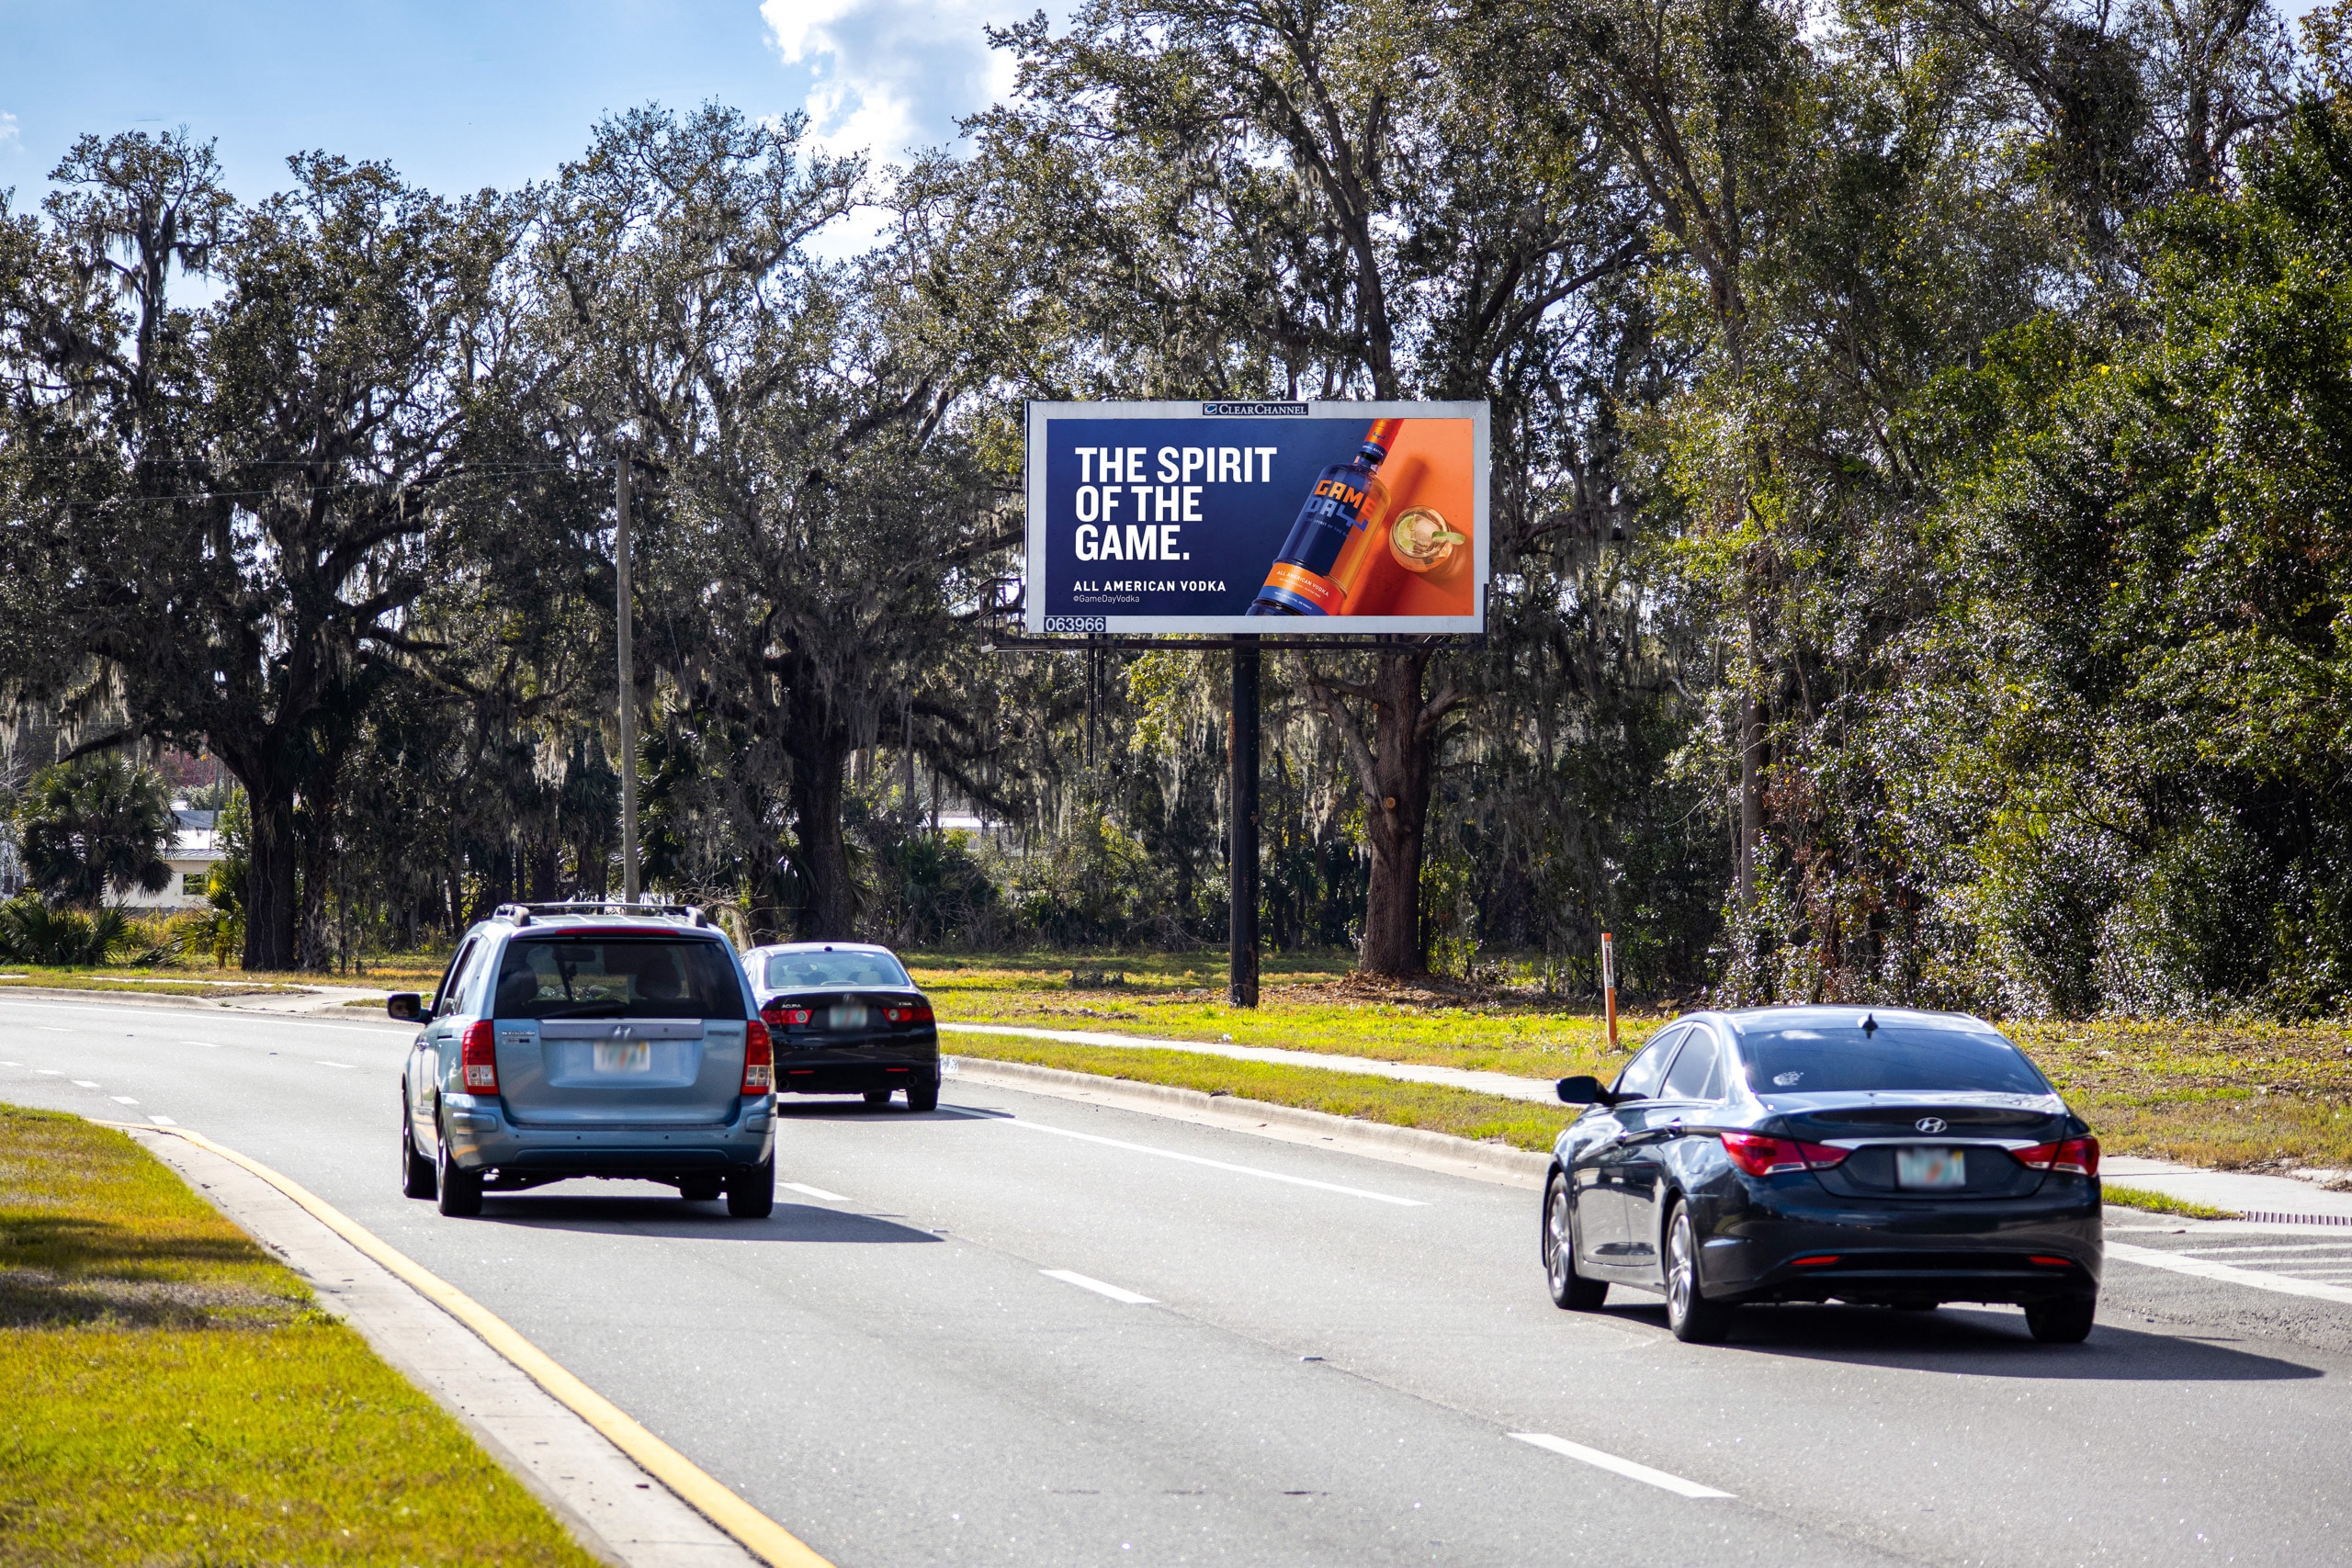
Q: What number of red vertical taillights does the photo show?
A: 2